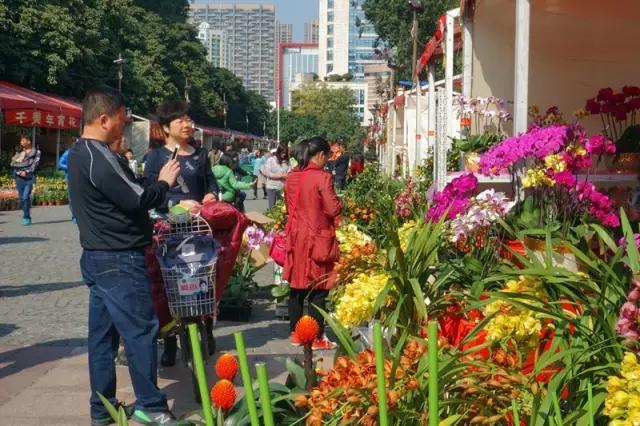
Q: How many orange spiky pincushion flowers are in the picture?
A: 3